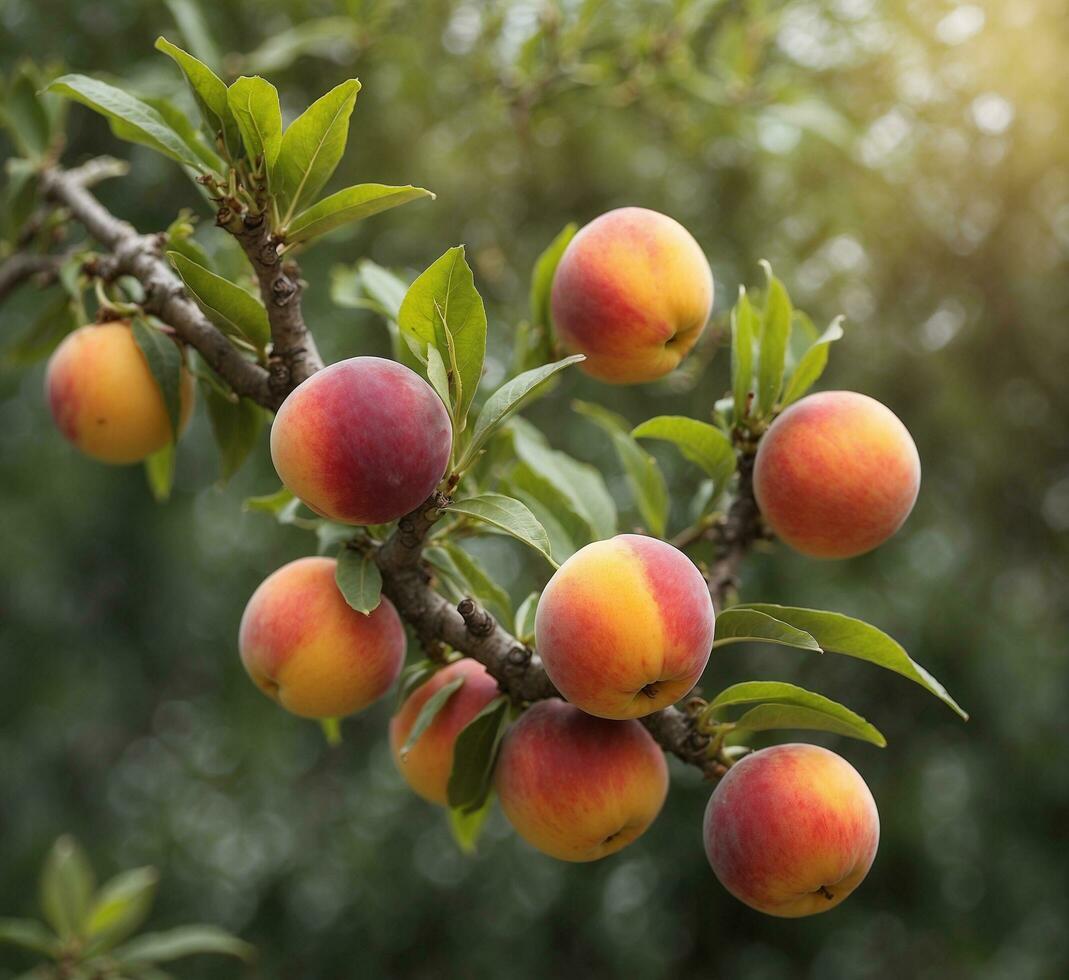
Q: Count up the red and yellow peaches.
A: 9